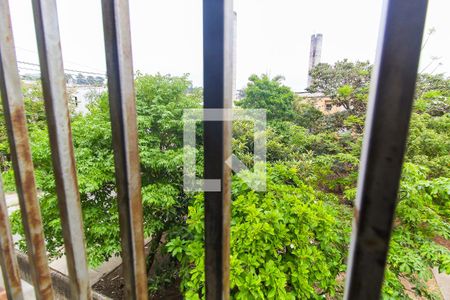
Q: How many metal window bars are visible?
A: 6